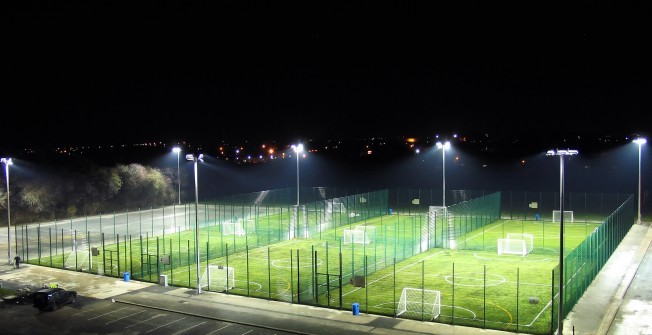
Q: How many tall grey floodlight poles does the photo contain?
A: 7